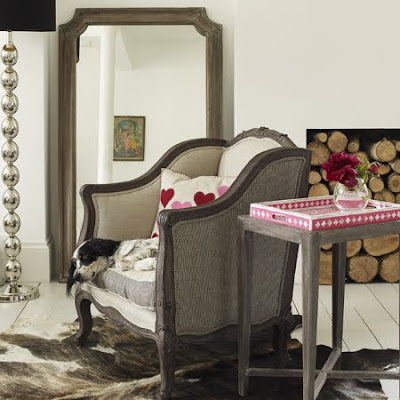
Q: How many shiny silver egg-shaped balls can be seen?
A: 10